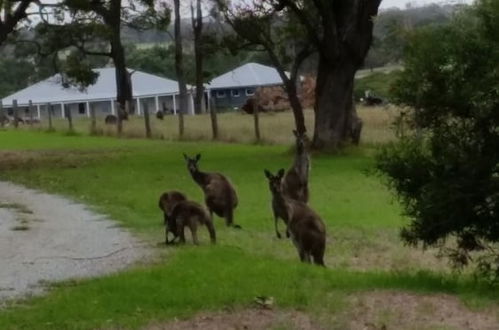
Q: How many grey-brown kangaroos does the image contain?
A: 5